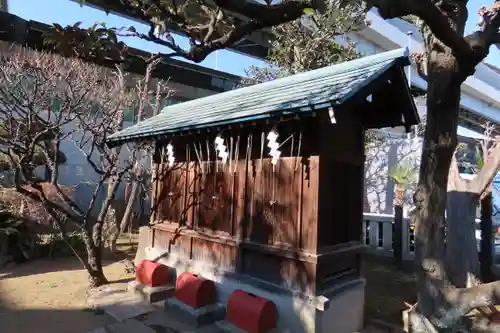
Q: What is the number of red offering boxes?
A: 3